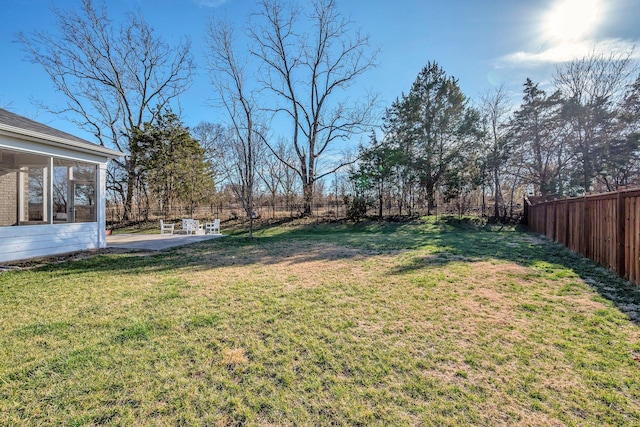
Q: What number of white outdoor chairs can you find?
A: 4